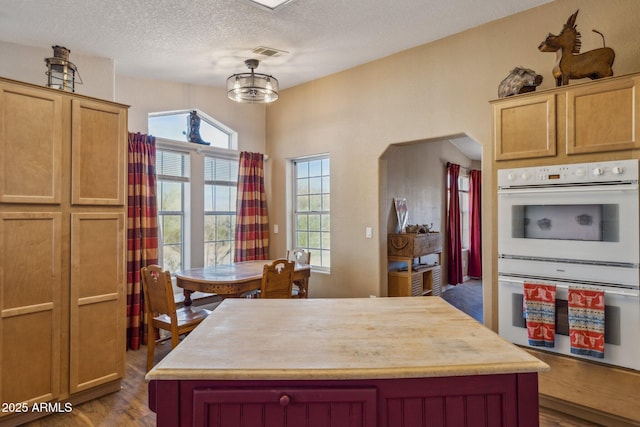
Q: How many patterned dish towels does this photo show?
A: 2